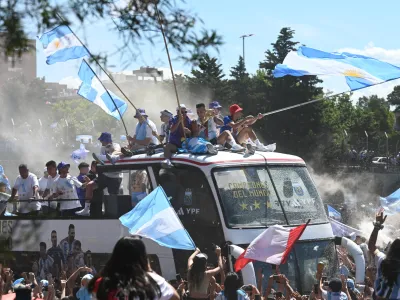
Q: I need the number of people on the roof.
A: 7